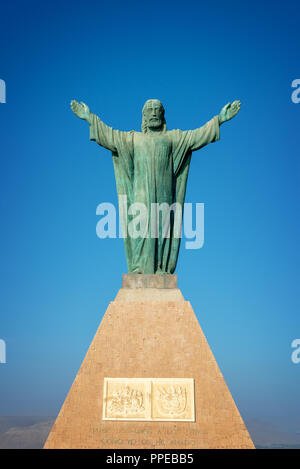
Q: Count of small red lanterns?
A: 0